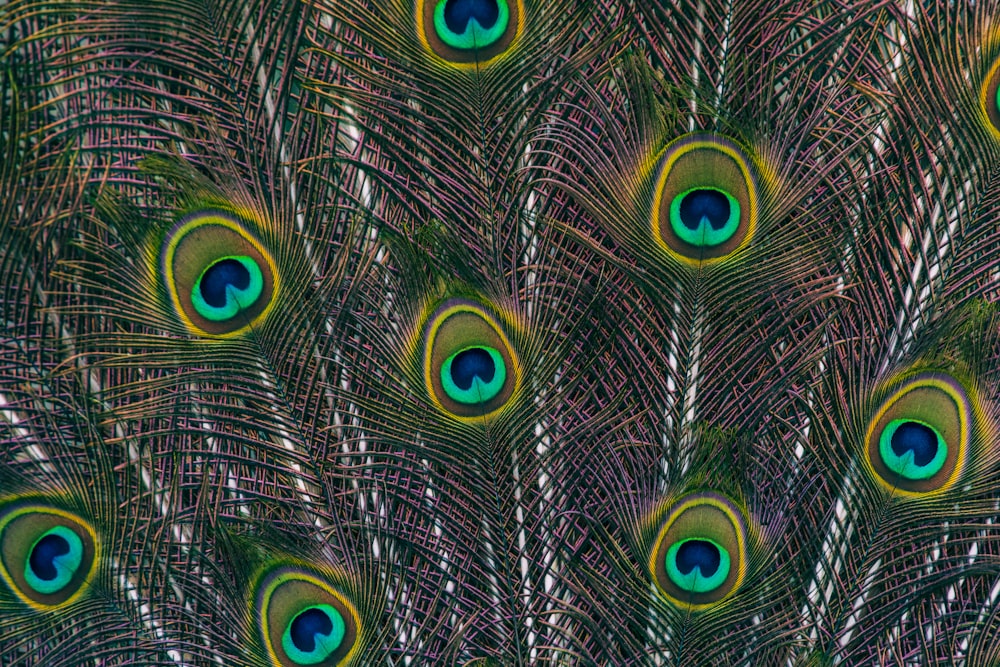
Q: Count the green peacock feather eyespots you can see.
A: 9